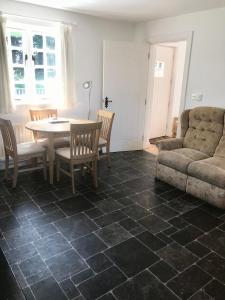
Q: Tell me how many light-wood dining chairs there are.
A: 4